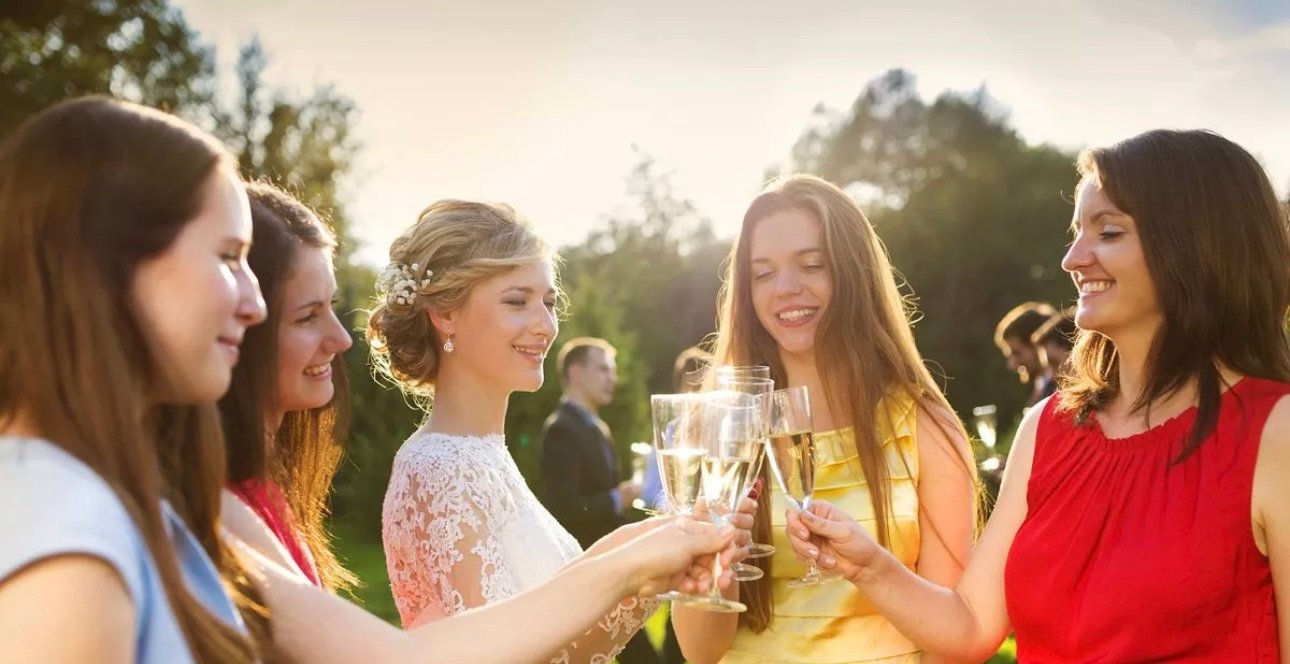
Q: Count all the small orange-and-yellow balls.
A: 0